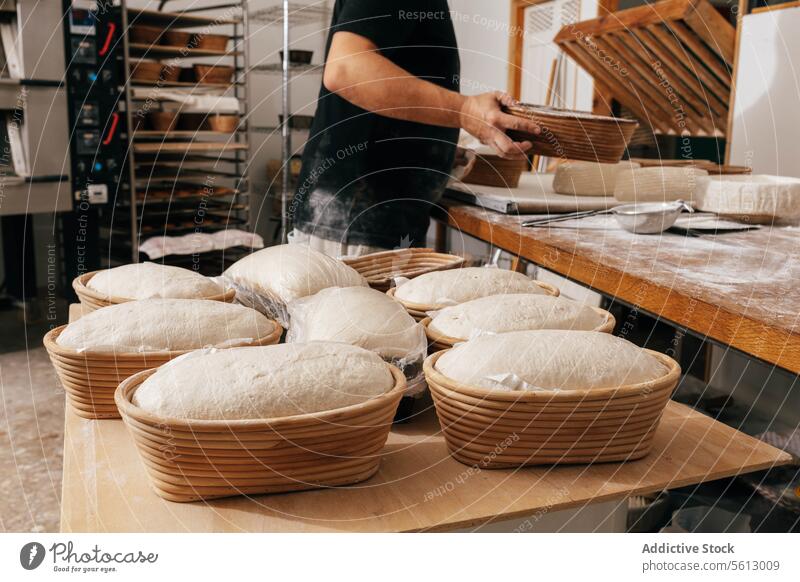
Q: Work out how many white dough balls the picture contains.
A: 8